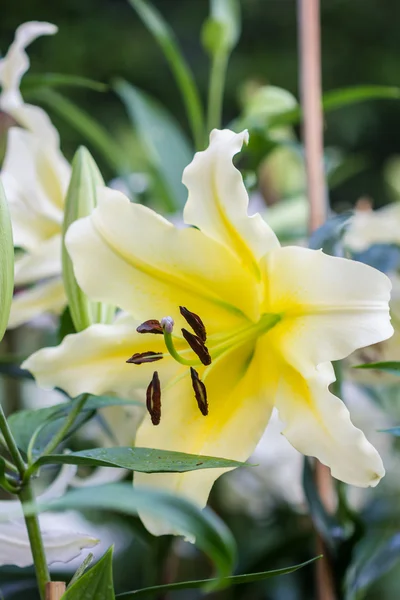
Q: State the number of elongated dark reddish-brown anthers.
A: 6